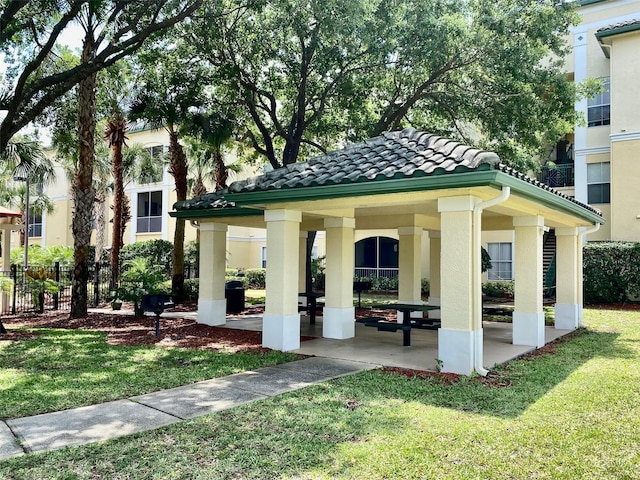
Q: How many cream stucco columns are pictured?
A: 9